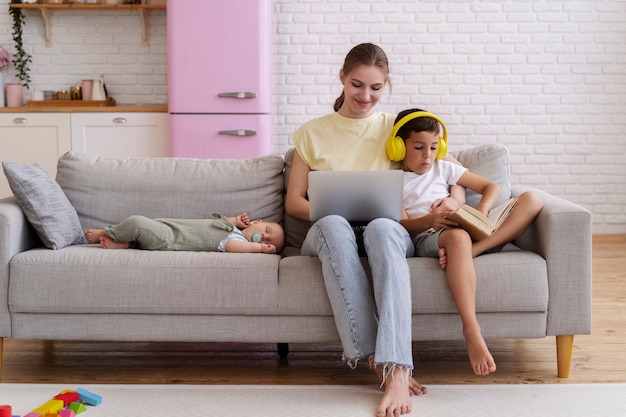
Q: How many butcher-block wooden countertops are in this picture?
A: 1